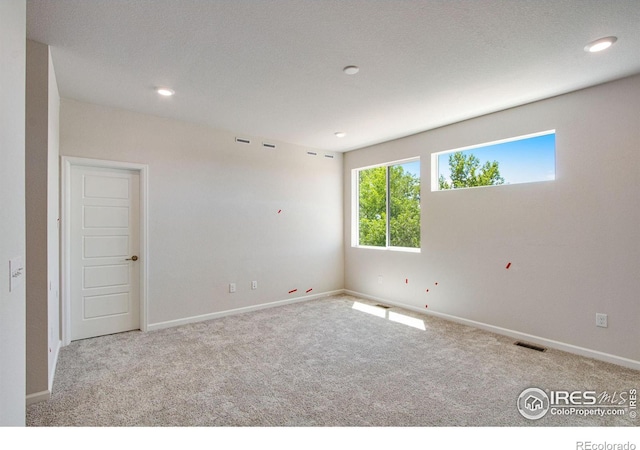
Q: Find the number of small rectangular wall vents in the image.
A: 4